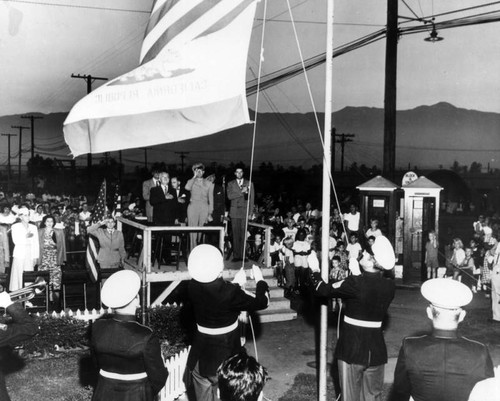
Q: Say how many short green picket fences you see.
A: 0